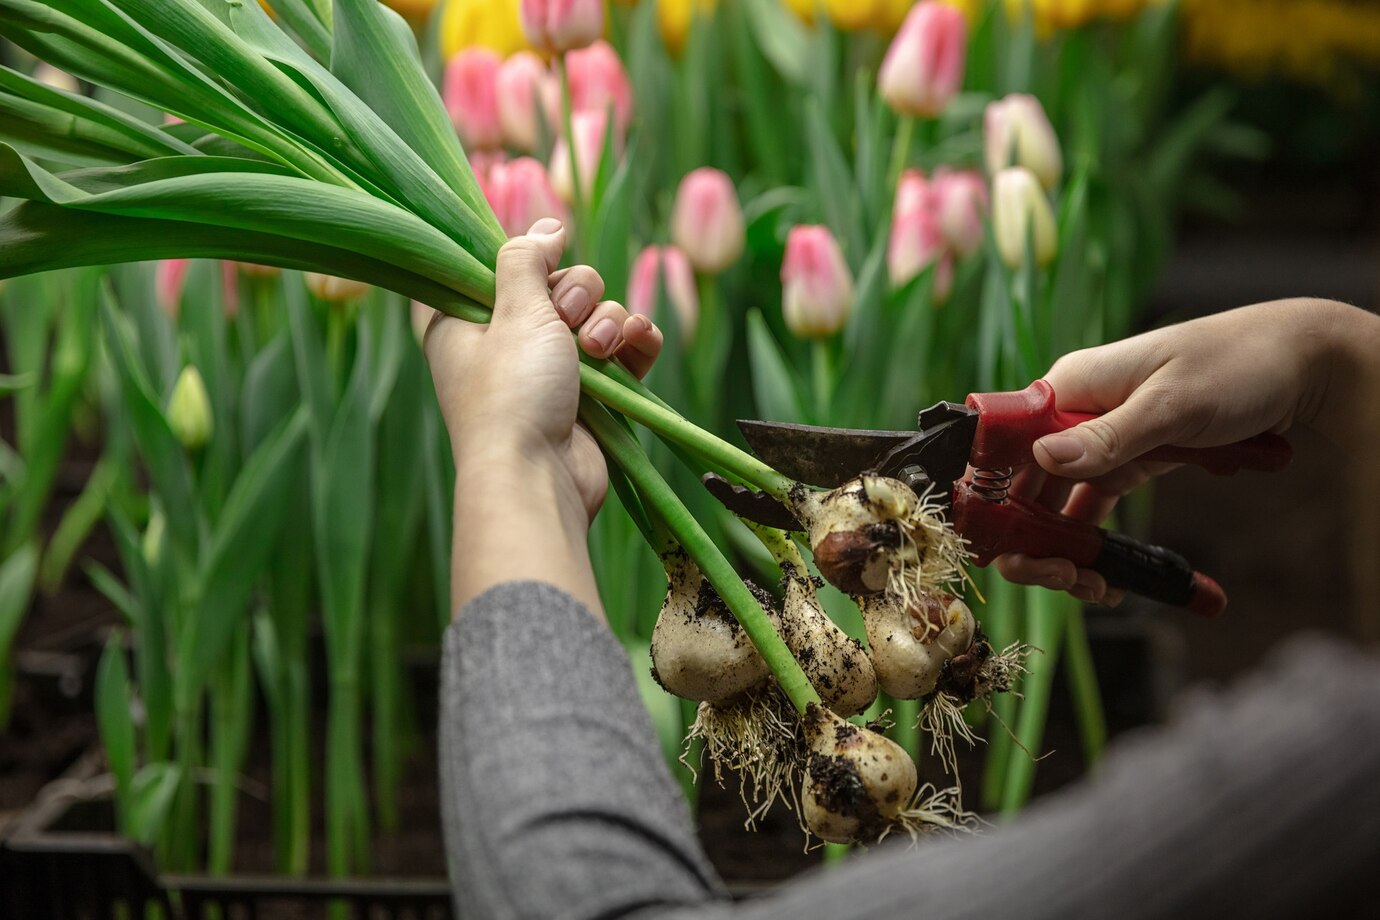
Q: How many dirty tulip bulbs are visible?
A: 5